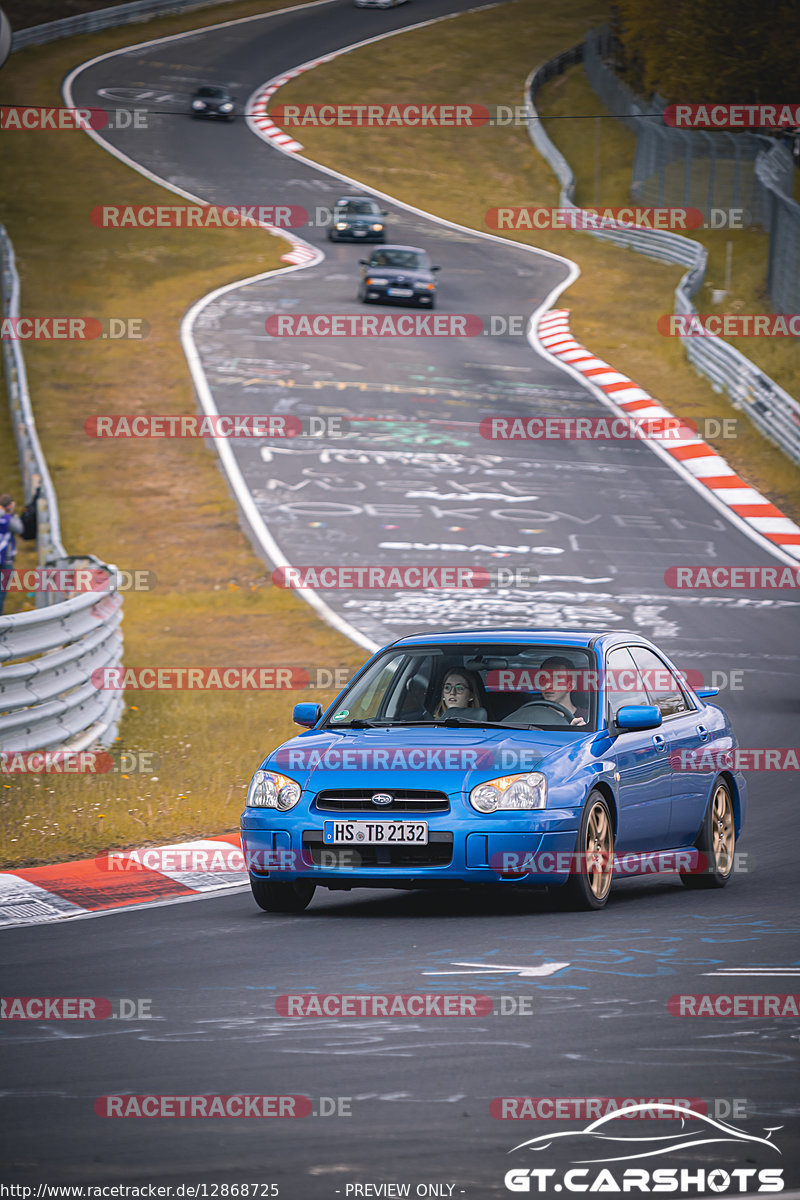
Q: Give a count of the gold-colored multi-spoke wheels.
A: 2